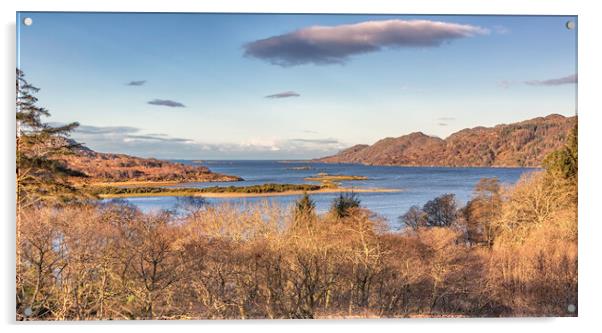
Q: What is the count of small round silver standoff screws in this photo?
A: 4